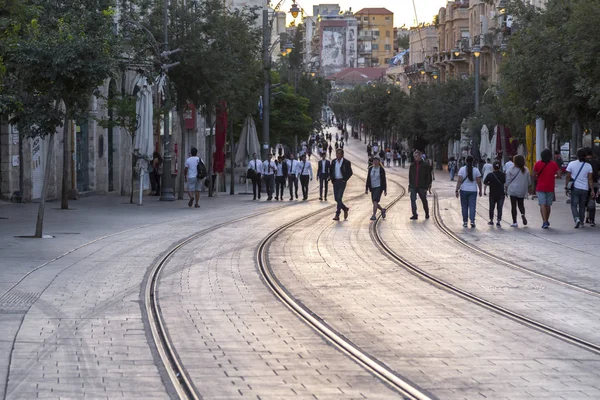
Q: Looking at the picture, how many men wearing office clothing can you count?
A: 7